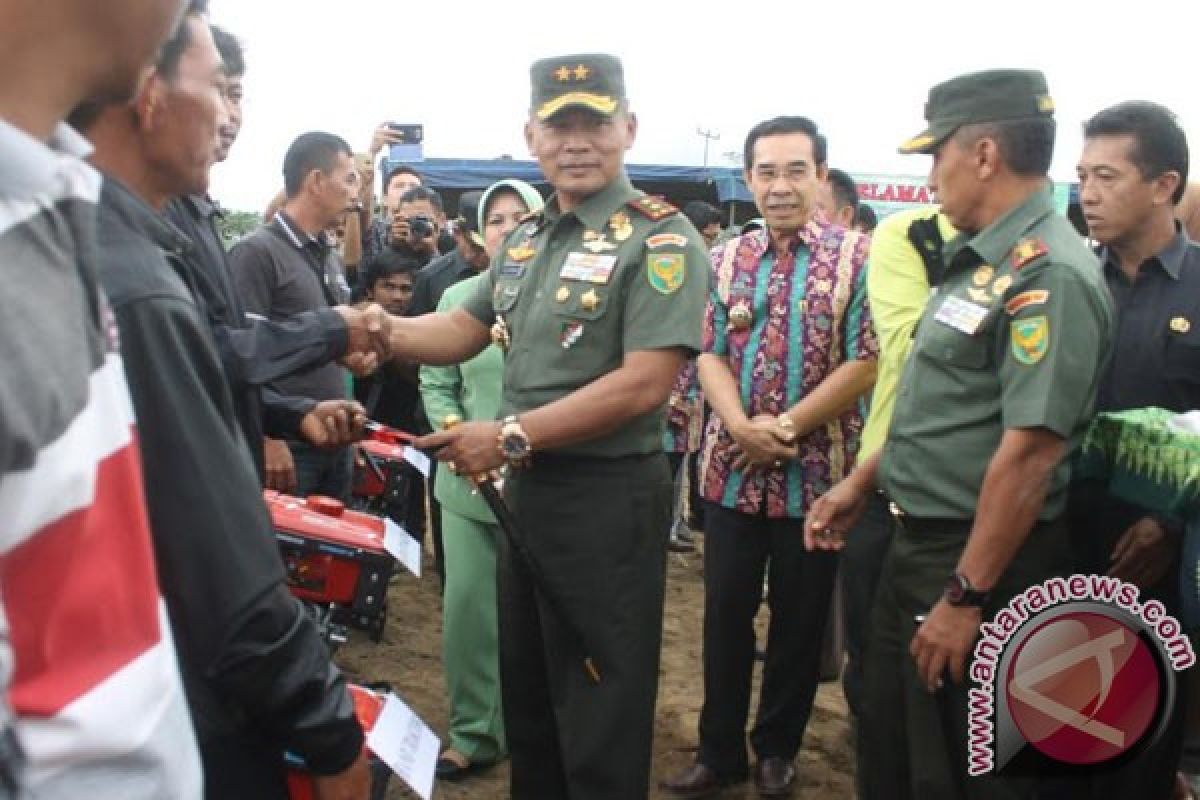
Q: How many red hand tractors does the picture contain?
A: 3